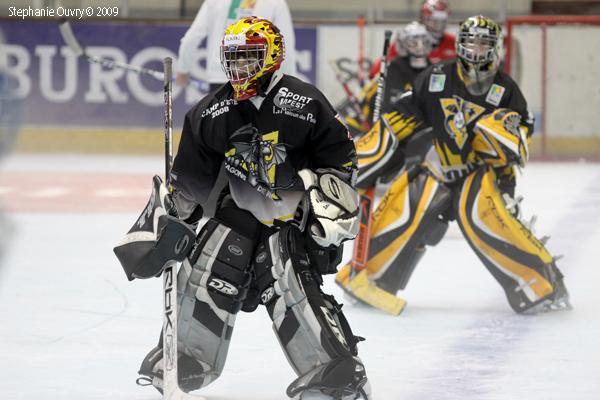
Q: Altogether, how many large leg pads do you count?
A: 4